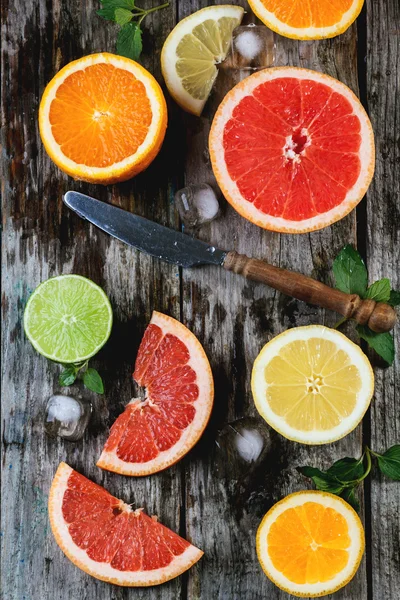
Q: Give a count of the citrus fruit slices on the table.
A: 9